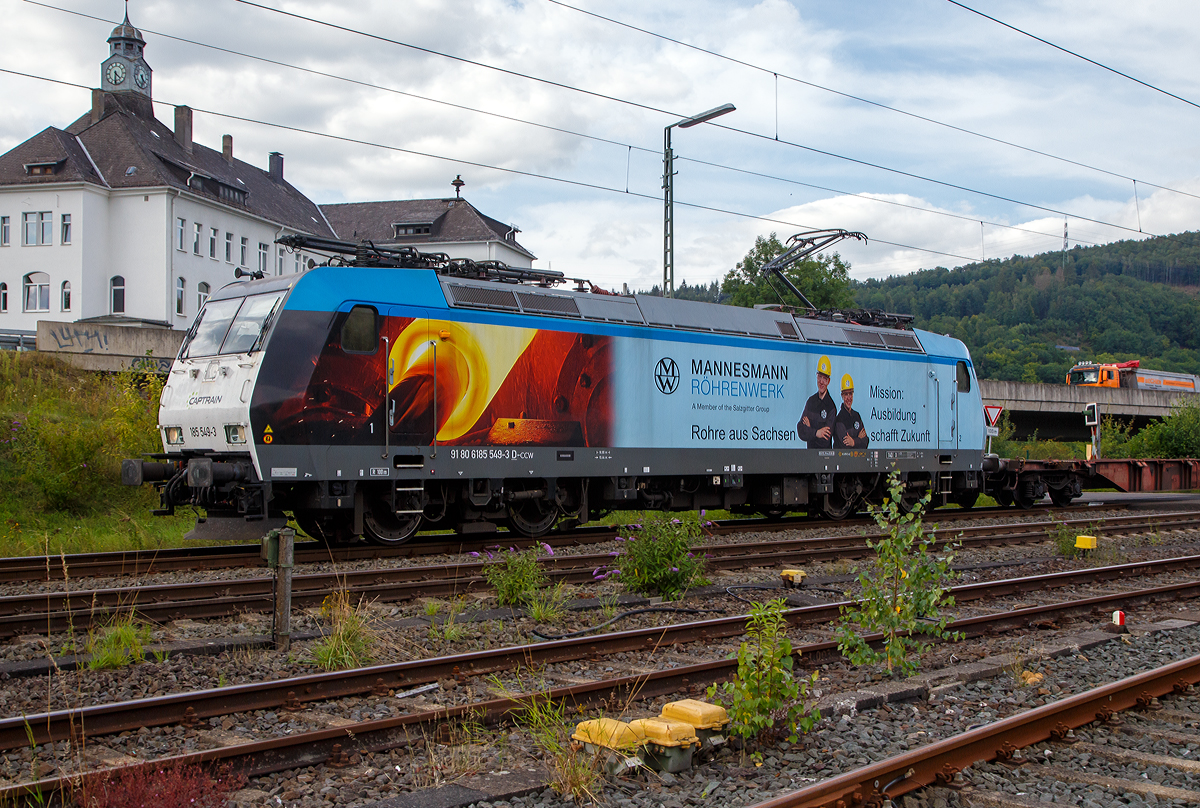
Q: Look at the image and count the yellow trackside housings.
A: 5